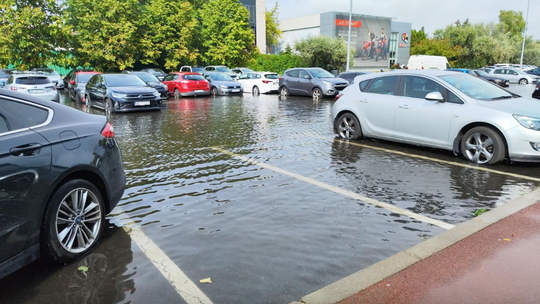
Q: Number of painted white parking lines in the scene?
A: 3